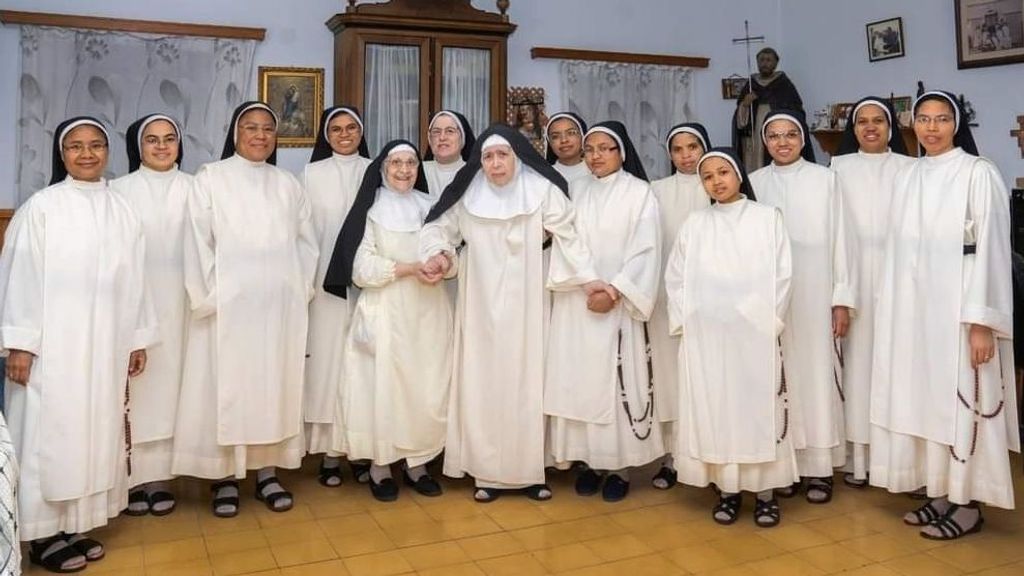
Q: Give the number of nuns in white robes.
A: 14